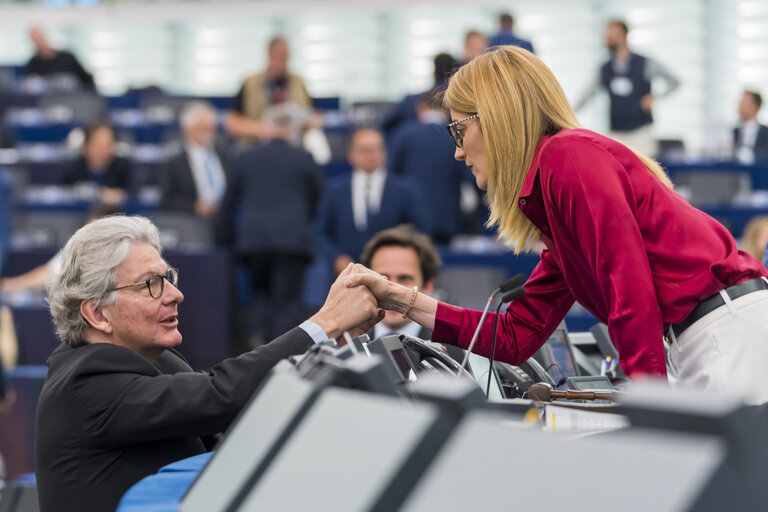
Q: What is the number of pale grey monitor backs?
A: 3